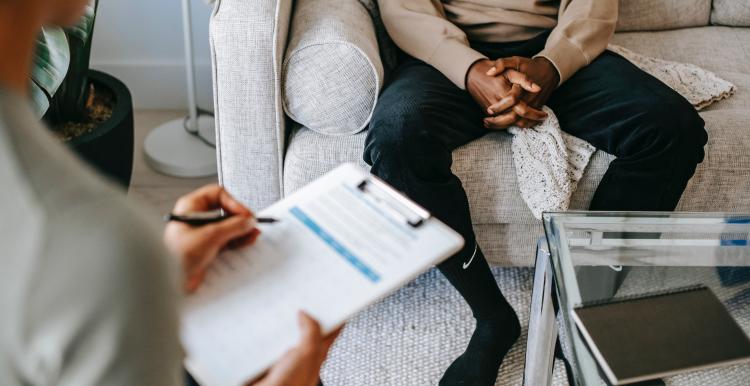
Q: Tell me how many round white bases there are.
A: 1